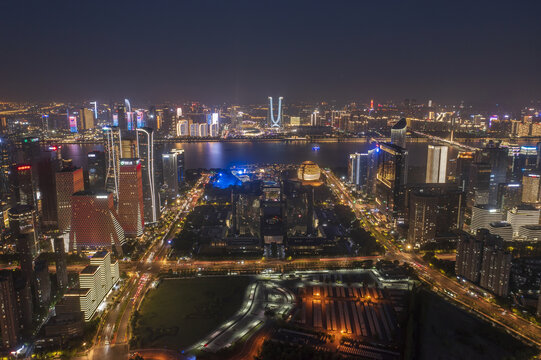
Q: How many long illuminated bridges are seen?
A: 1